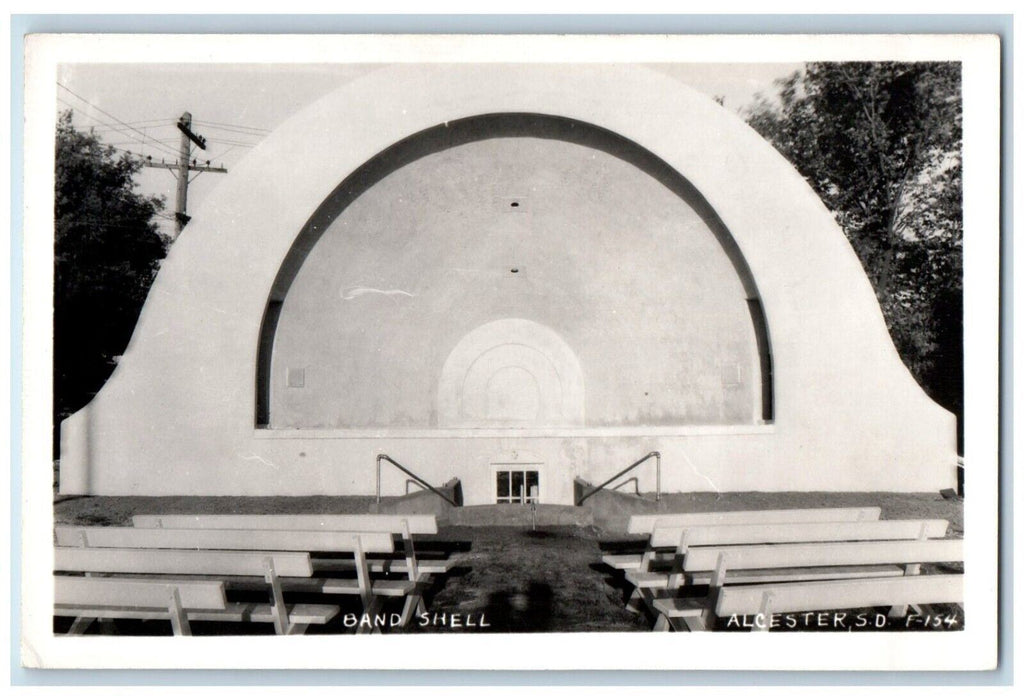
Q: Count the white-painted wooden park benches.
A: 8